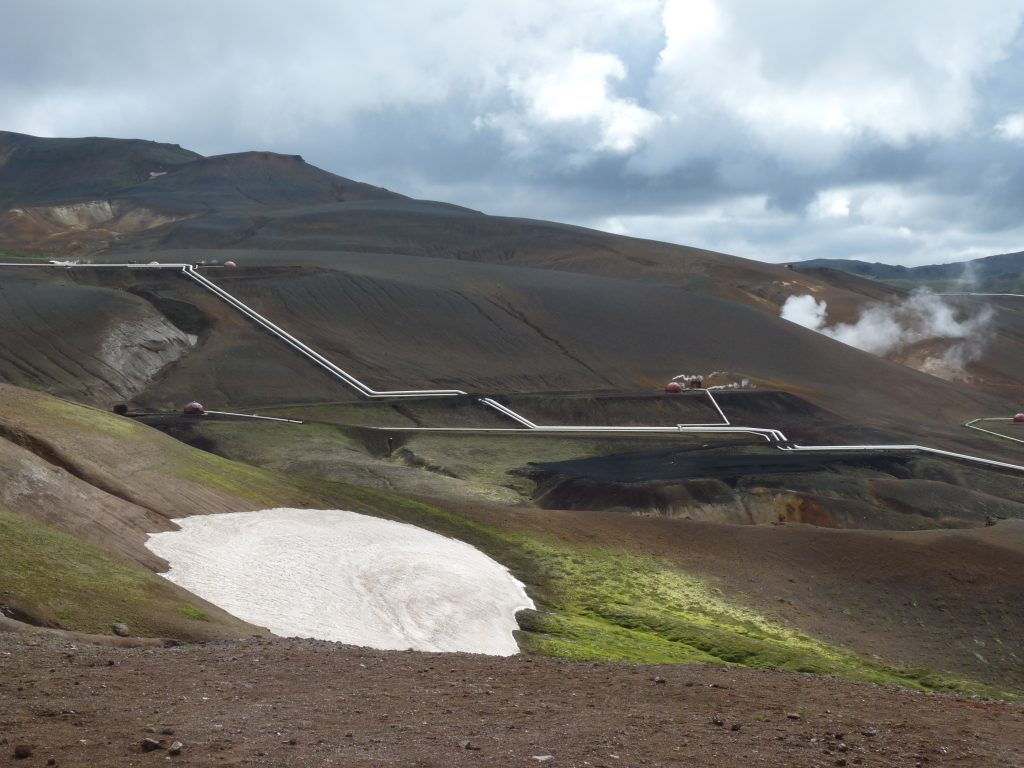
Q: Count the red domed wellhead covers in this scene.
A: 4